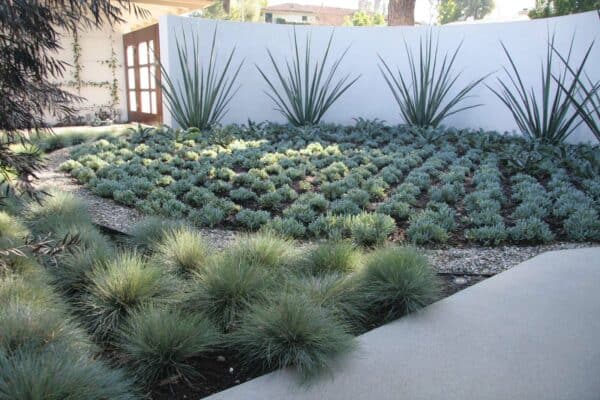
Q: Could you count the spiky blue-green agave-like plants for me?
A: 5